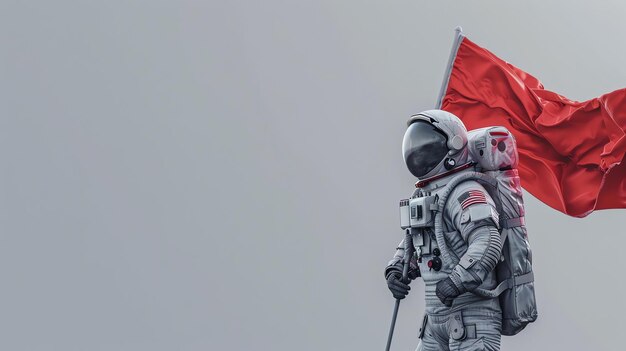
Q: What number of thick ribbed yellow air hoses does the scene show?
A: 0